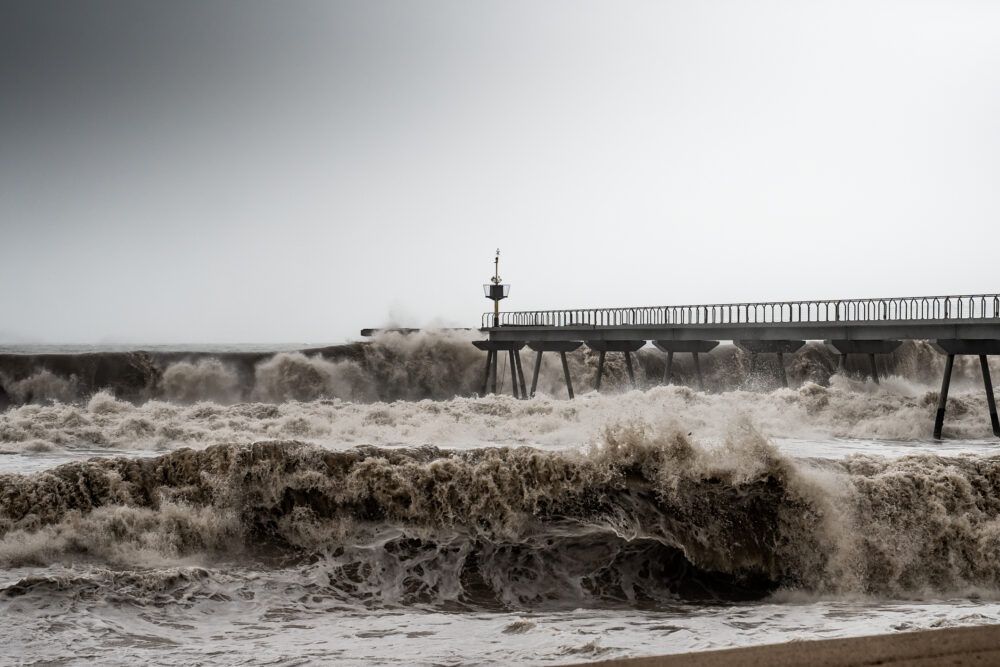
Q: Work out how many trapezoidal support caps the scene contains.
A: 7